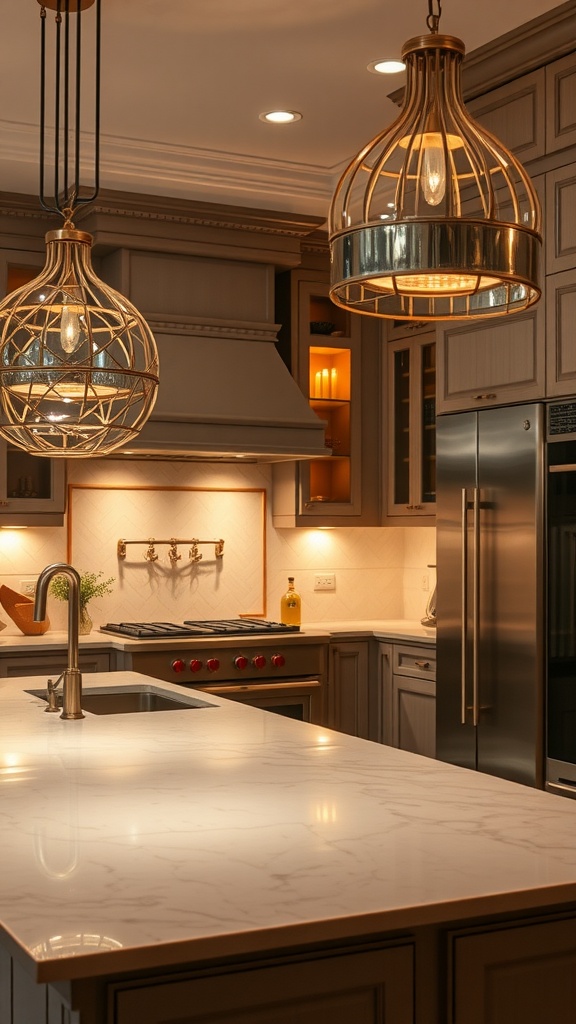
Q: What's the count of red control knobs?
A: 6